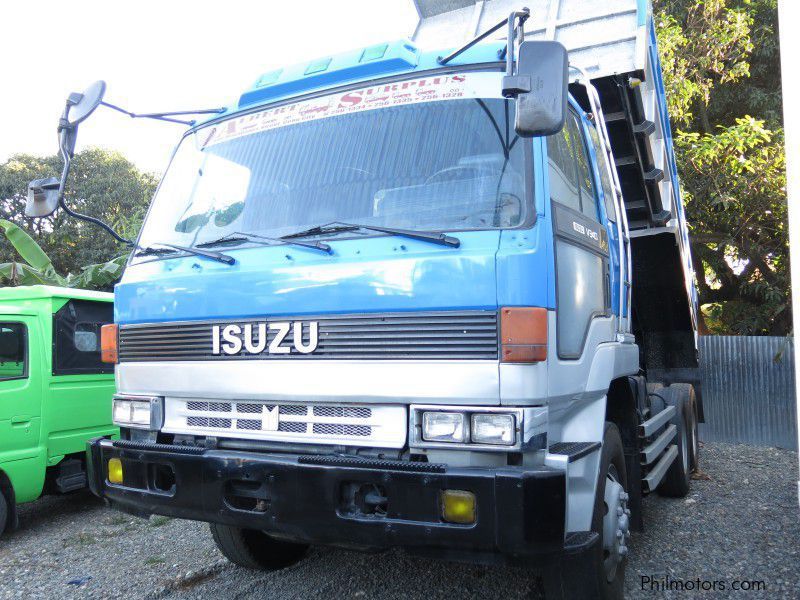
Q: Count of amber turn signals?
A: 2